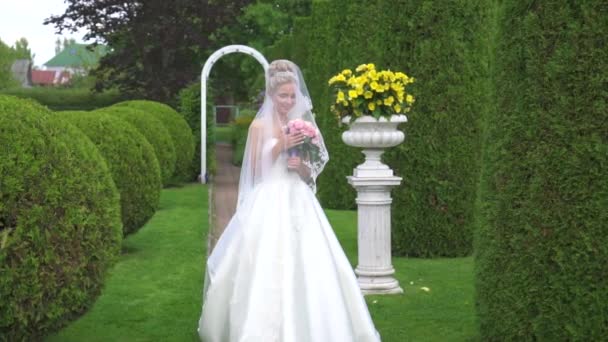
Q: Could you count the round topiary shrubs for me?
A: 4